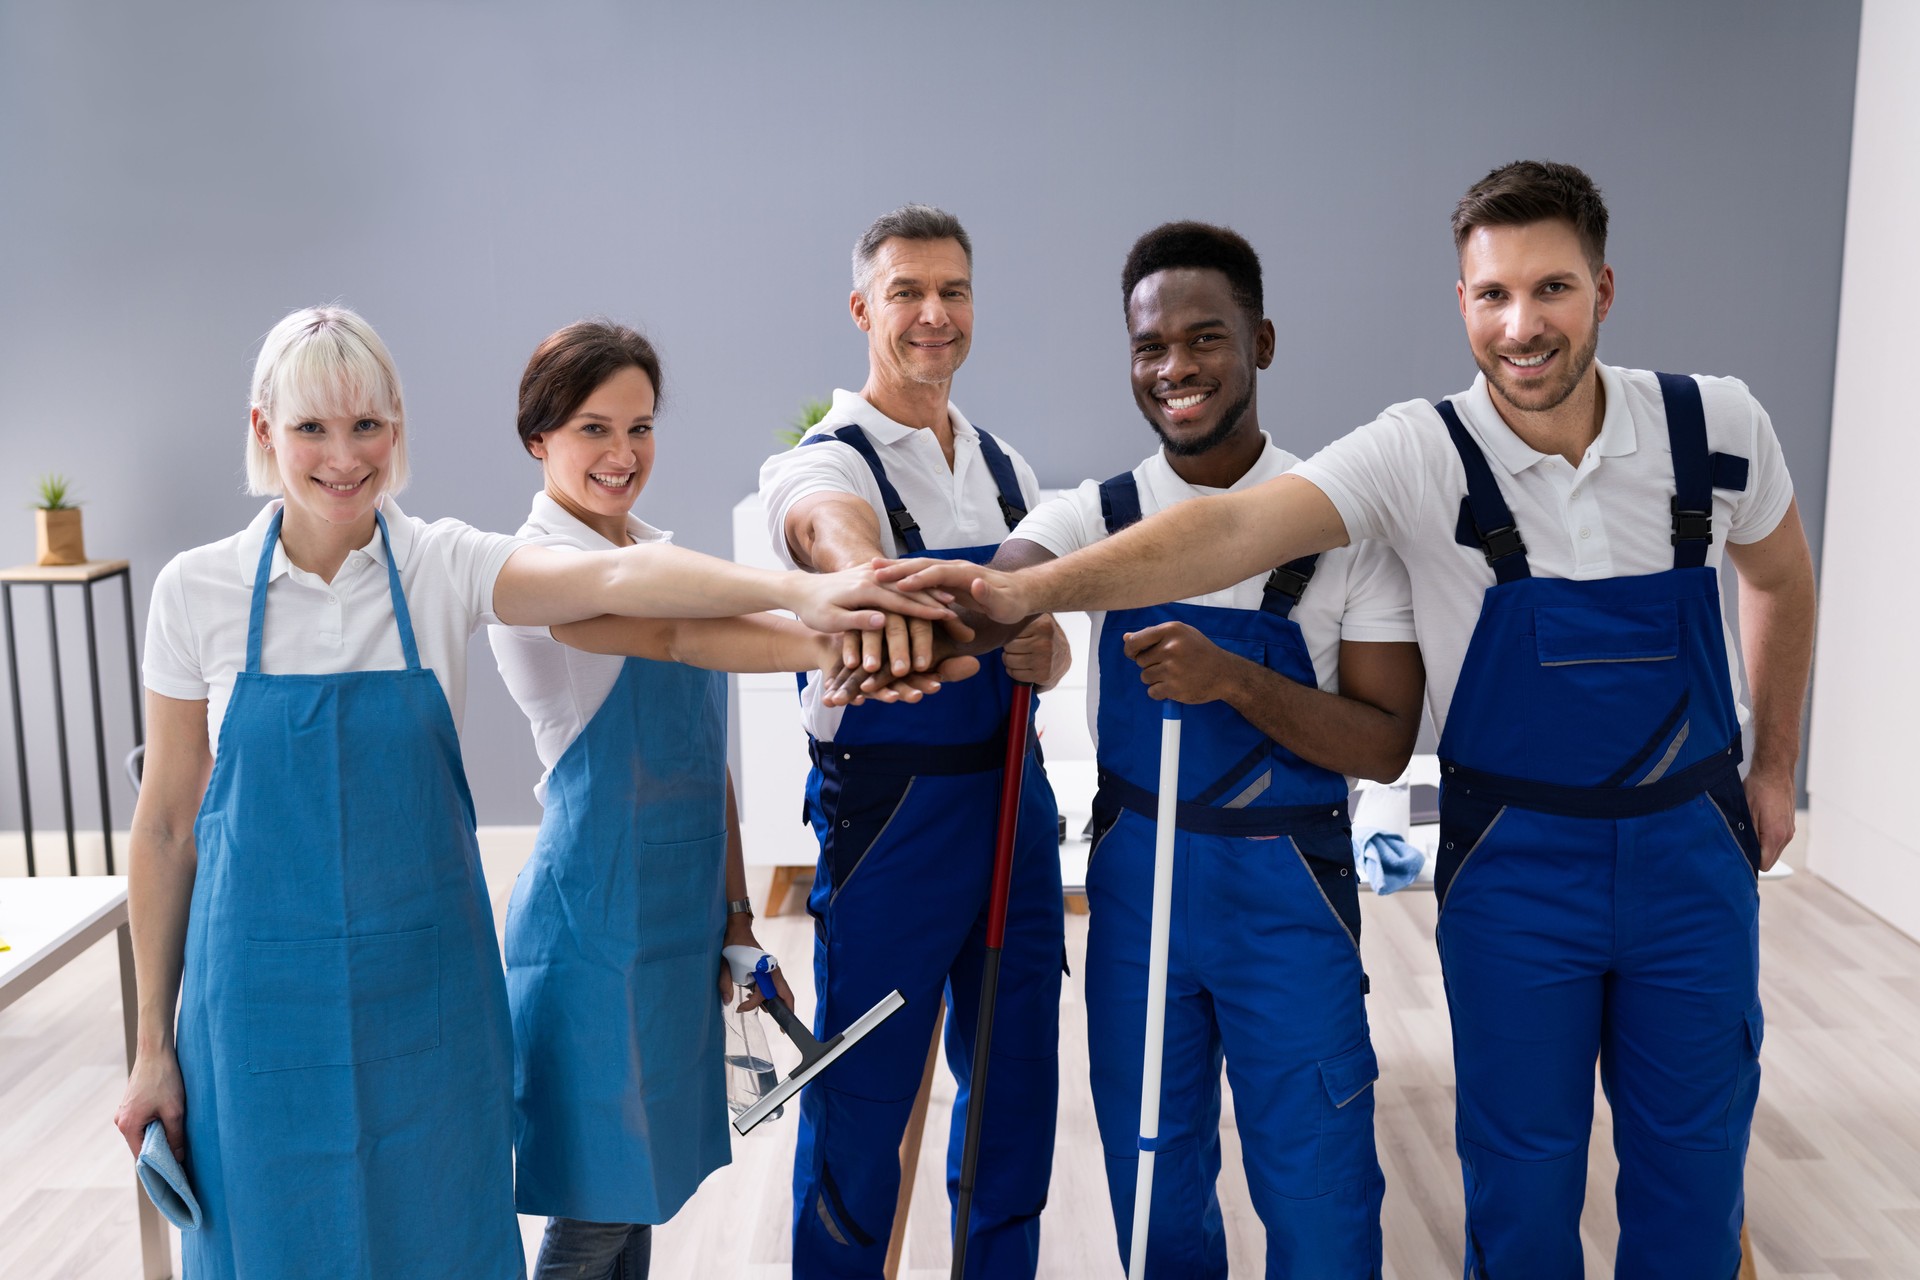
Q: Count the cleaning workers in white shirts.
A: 5